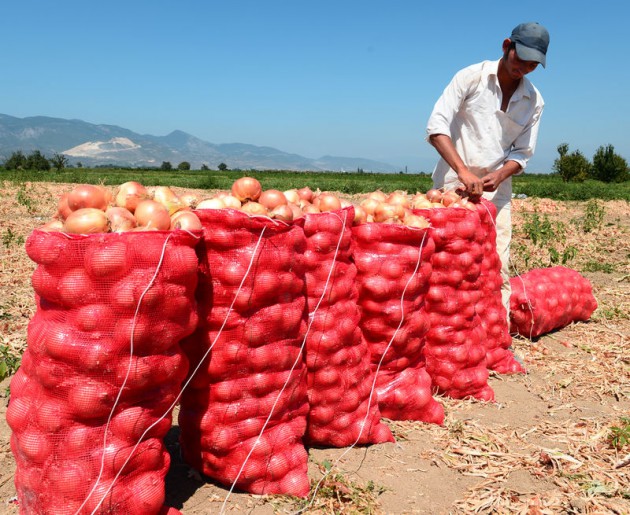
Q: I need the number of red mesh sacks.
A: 7